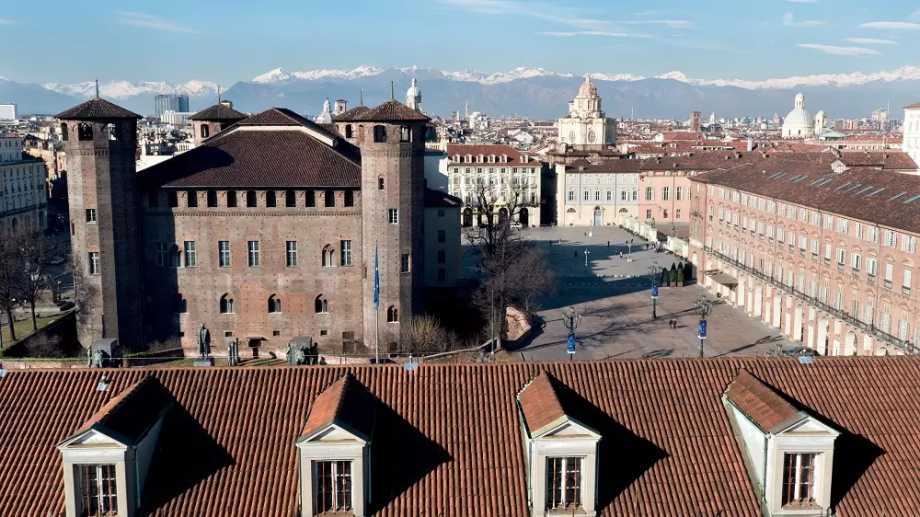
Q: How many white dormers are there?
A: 4